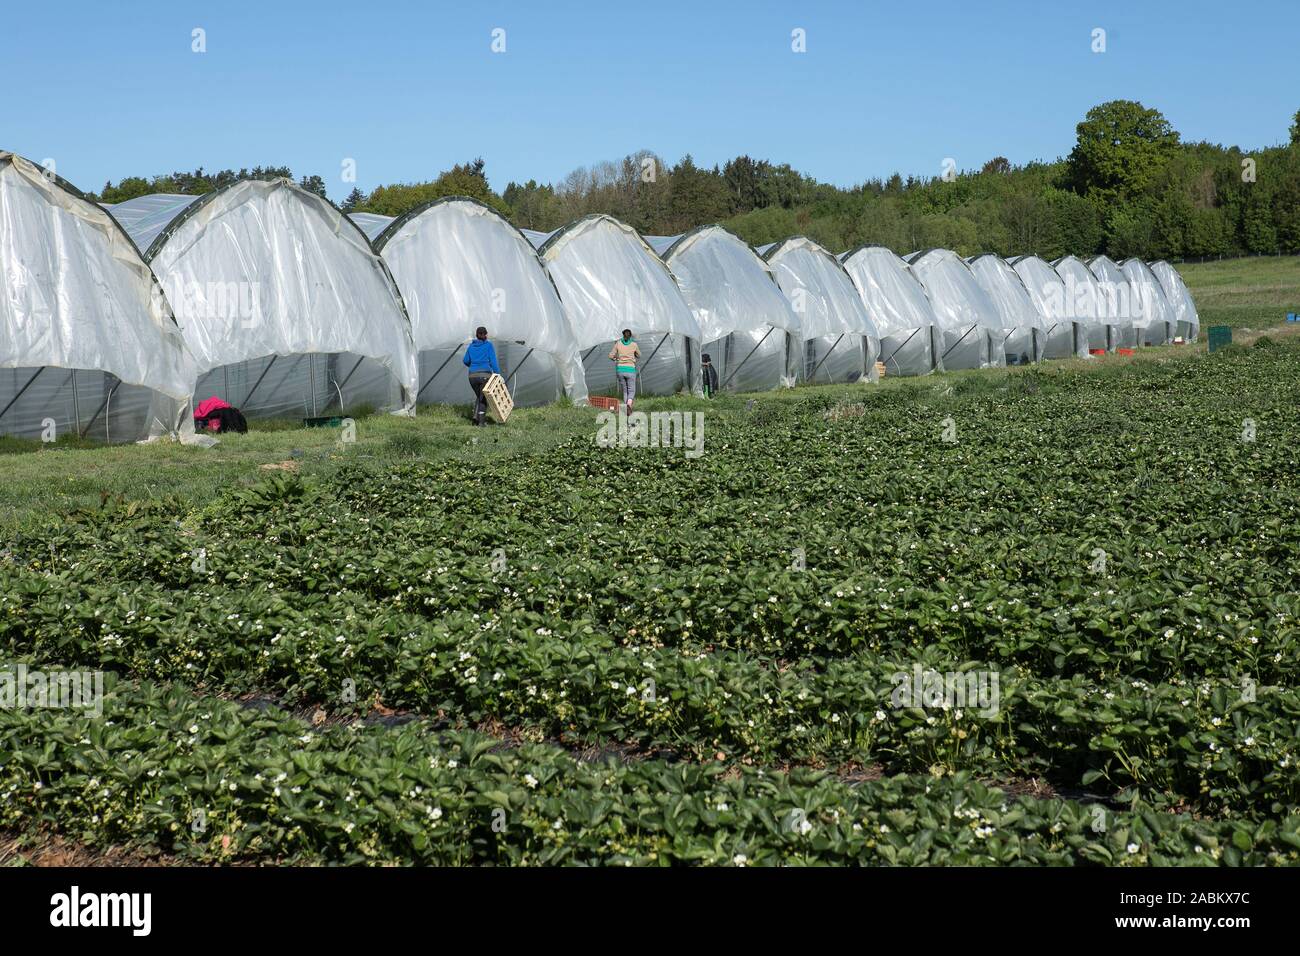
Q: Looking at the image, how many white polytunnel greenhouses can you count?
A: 14